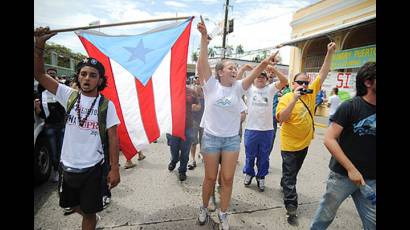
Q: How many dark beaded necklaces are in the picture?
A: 1